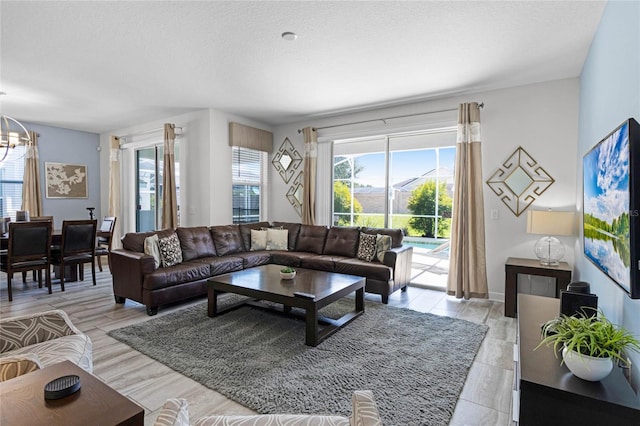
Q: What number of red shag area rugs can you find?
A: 0